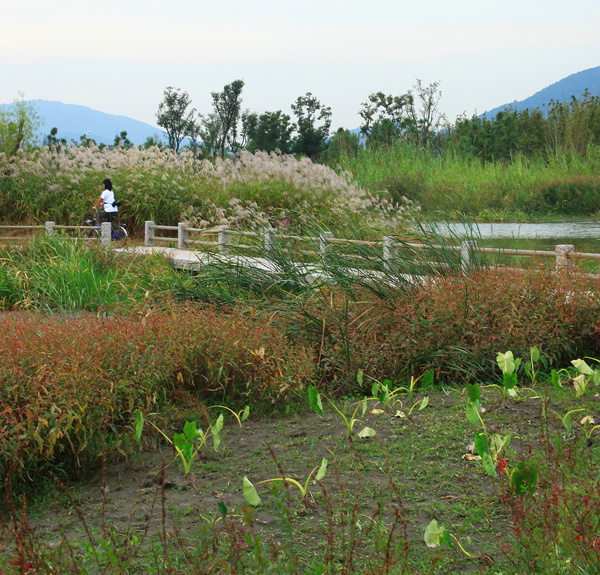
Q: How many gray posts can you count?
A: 10